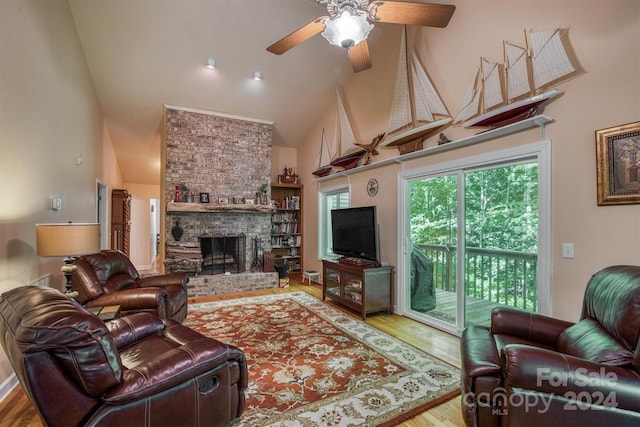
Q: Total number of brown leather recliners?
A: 3